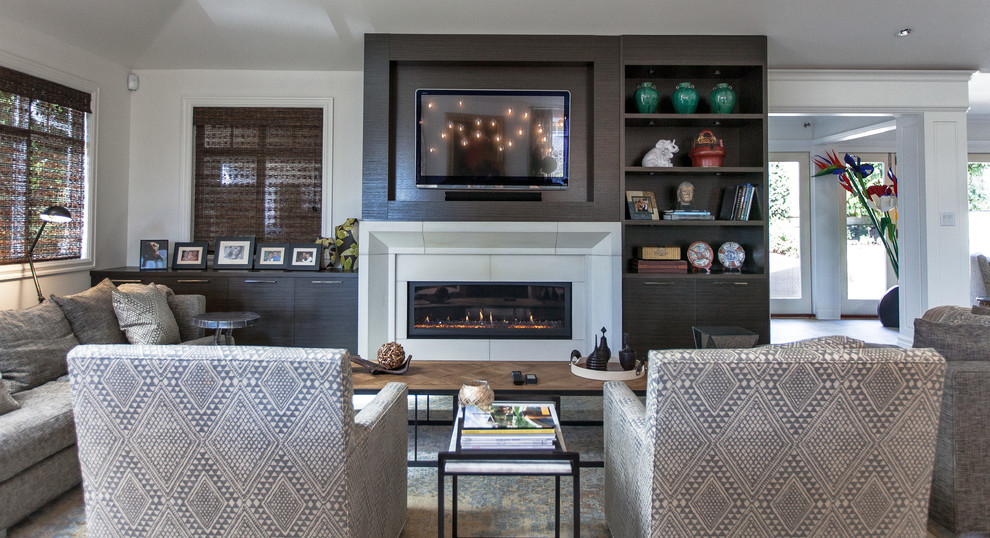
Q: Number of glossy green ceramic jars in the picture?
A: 3